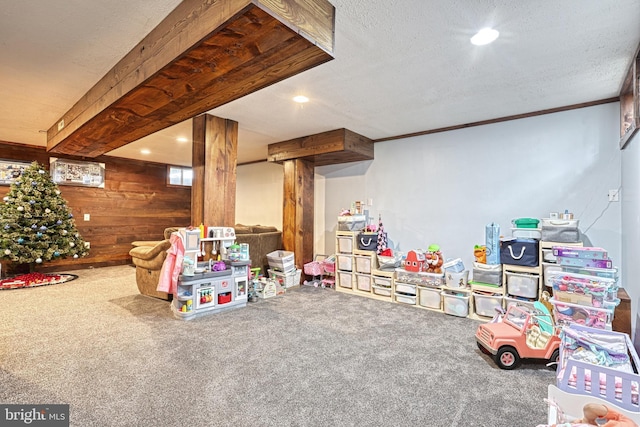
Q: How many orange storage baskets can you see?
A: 0